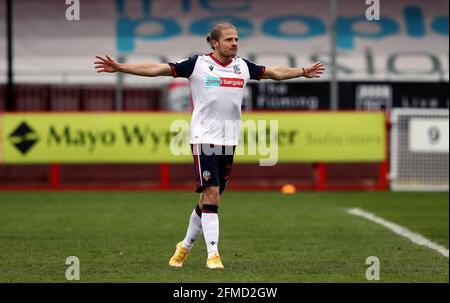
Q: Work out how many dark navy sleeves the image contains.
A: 2